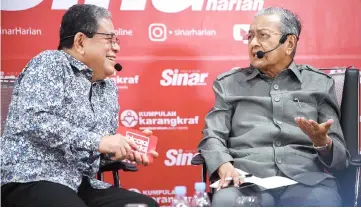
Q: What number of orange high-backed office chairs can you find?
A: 0